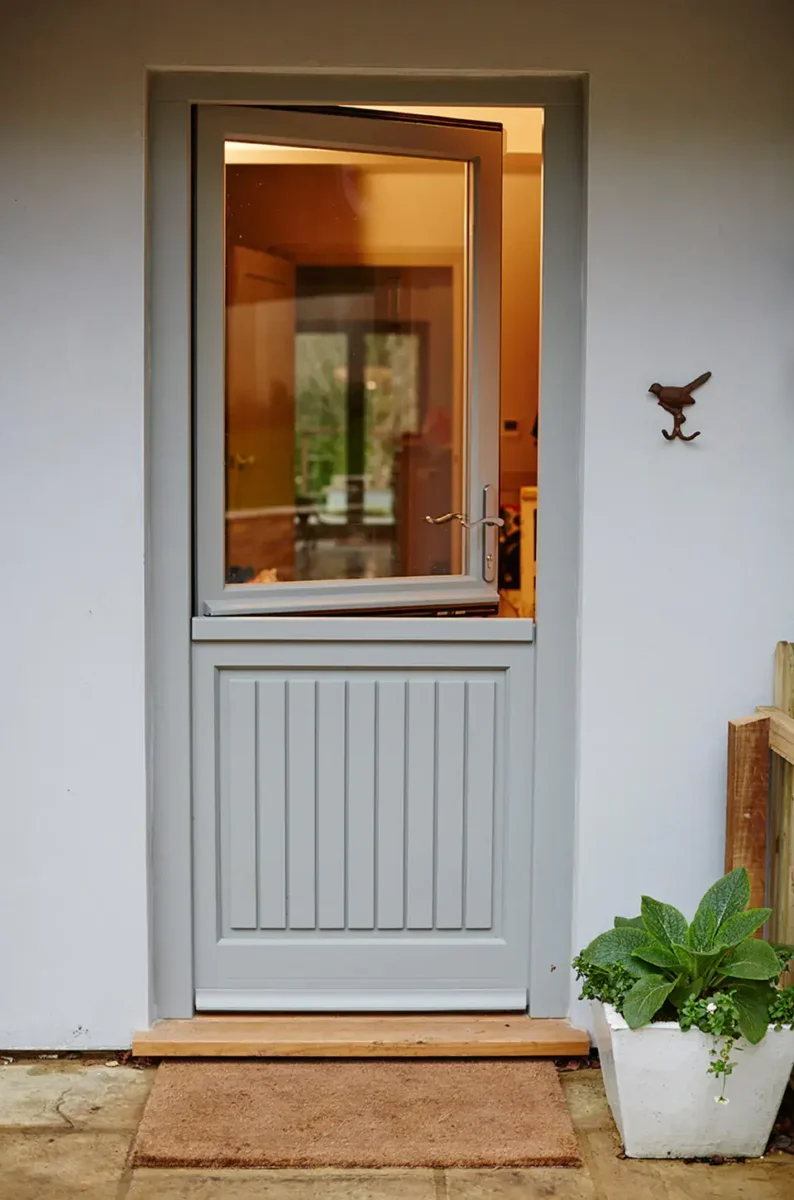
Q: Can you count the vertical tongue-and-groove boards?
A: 9